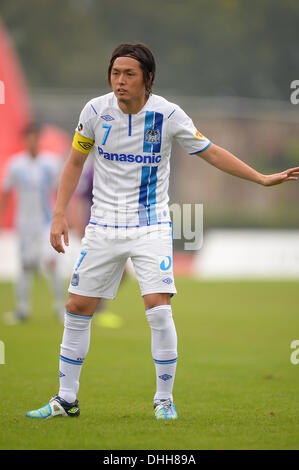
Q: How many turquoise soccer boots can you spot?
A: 2